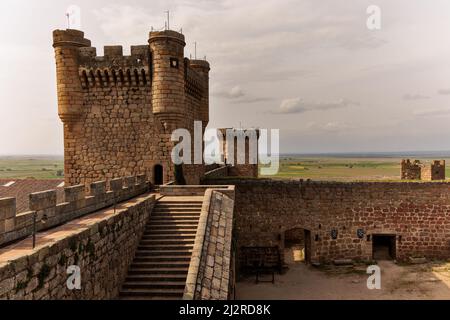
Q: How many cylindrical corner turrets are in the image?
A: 3